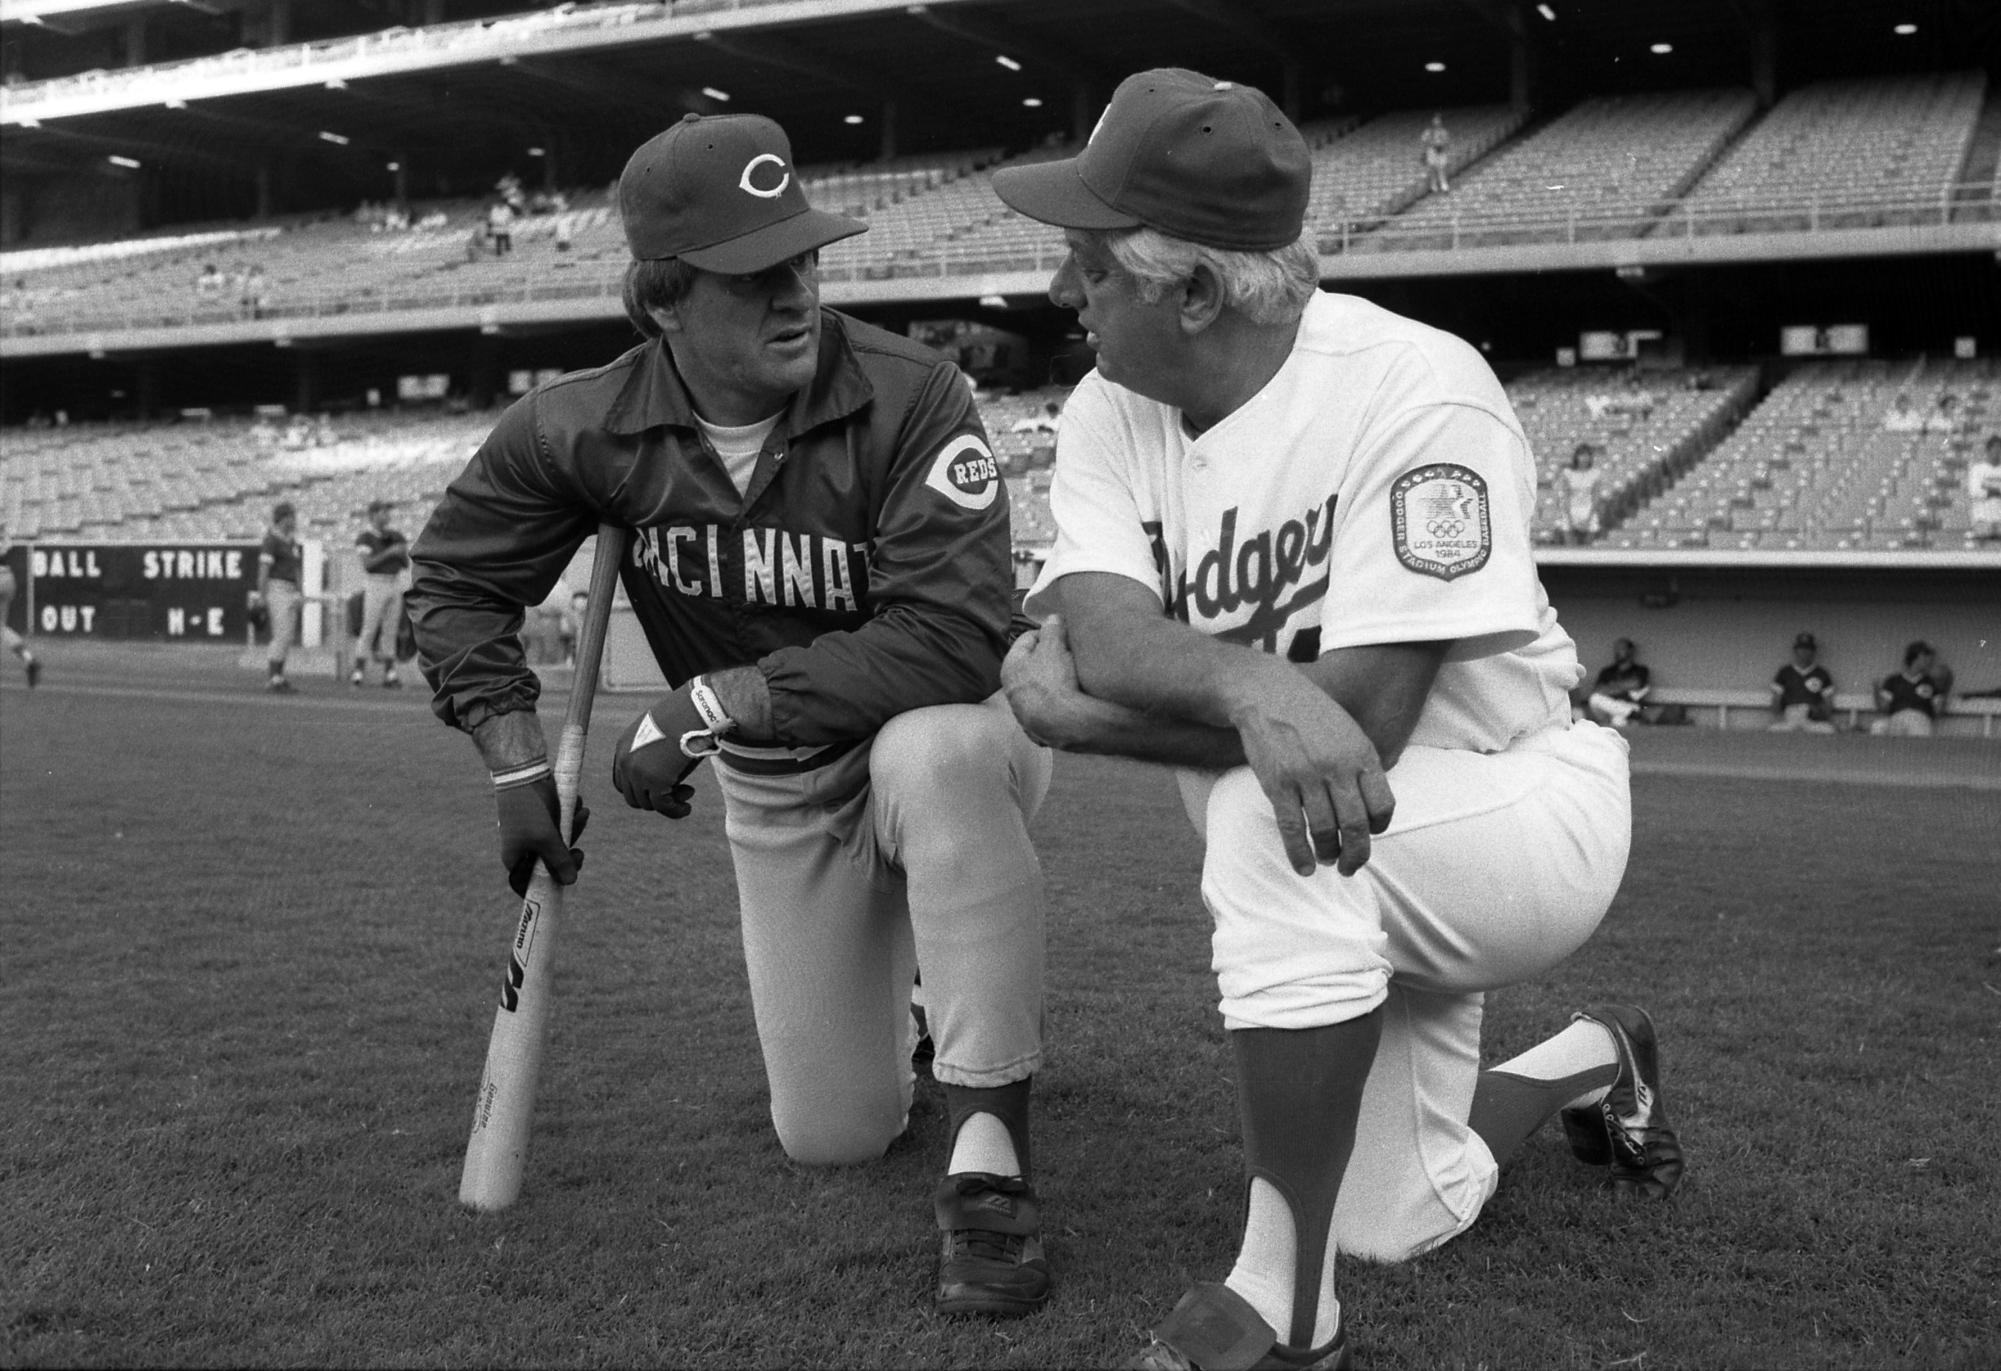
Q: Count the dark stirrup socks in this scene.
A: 3